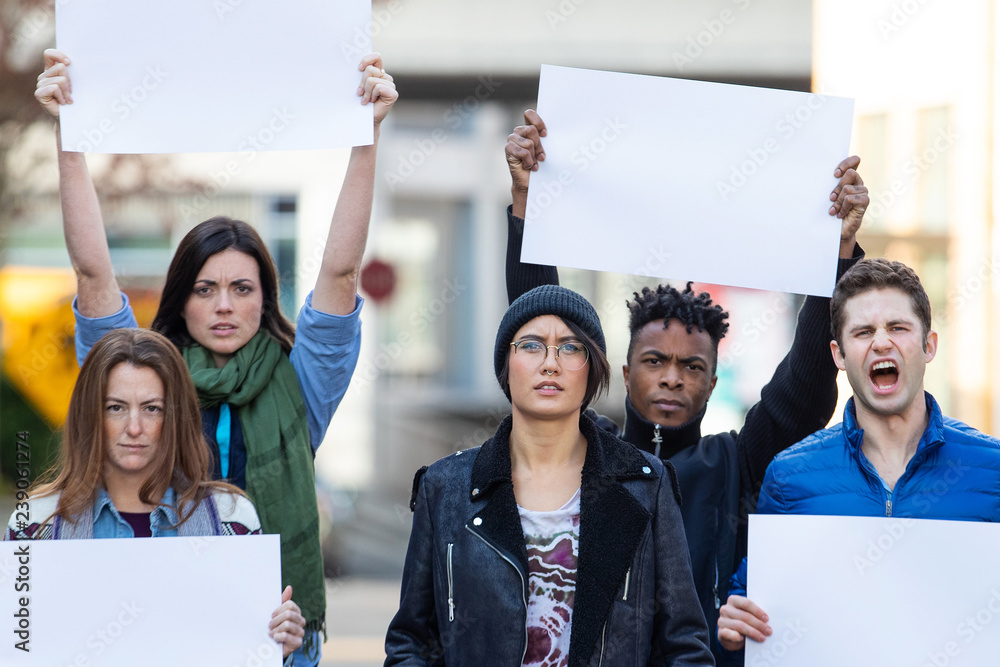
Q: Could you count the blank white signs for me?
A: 4